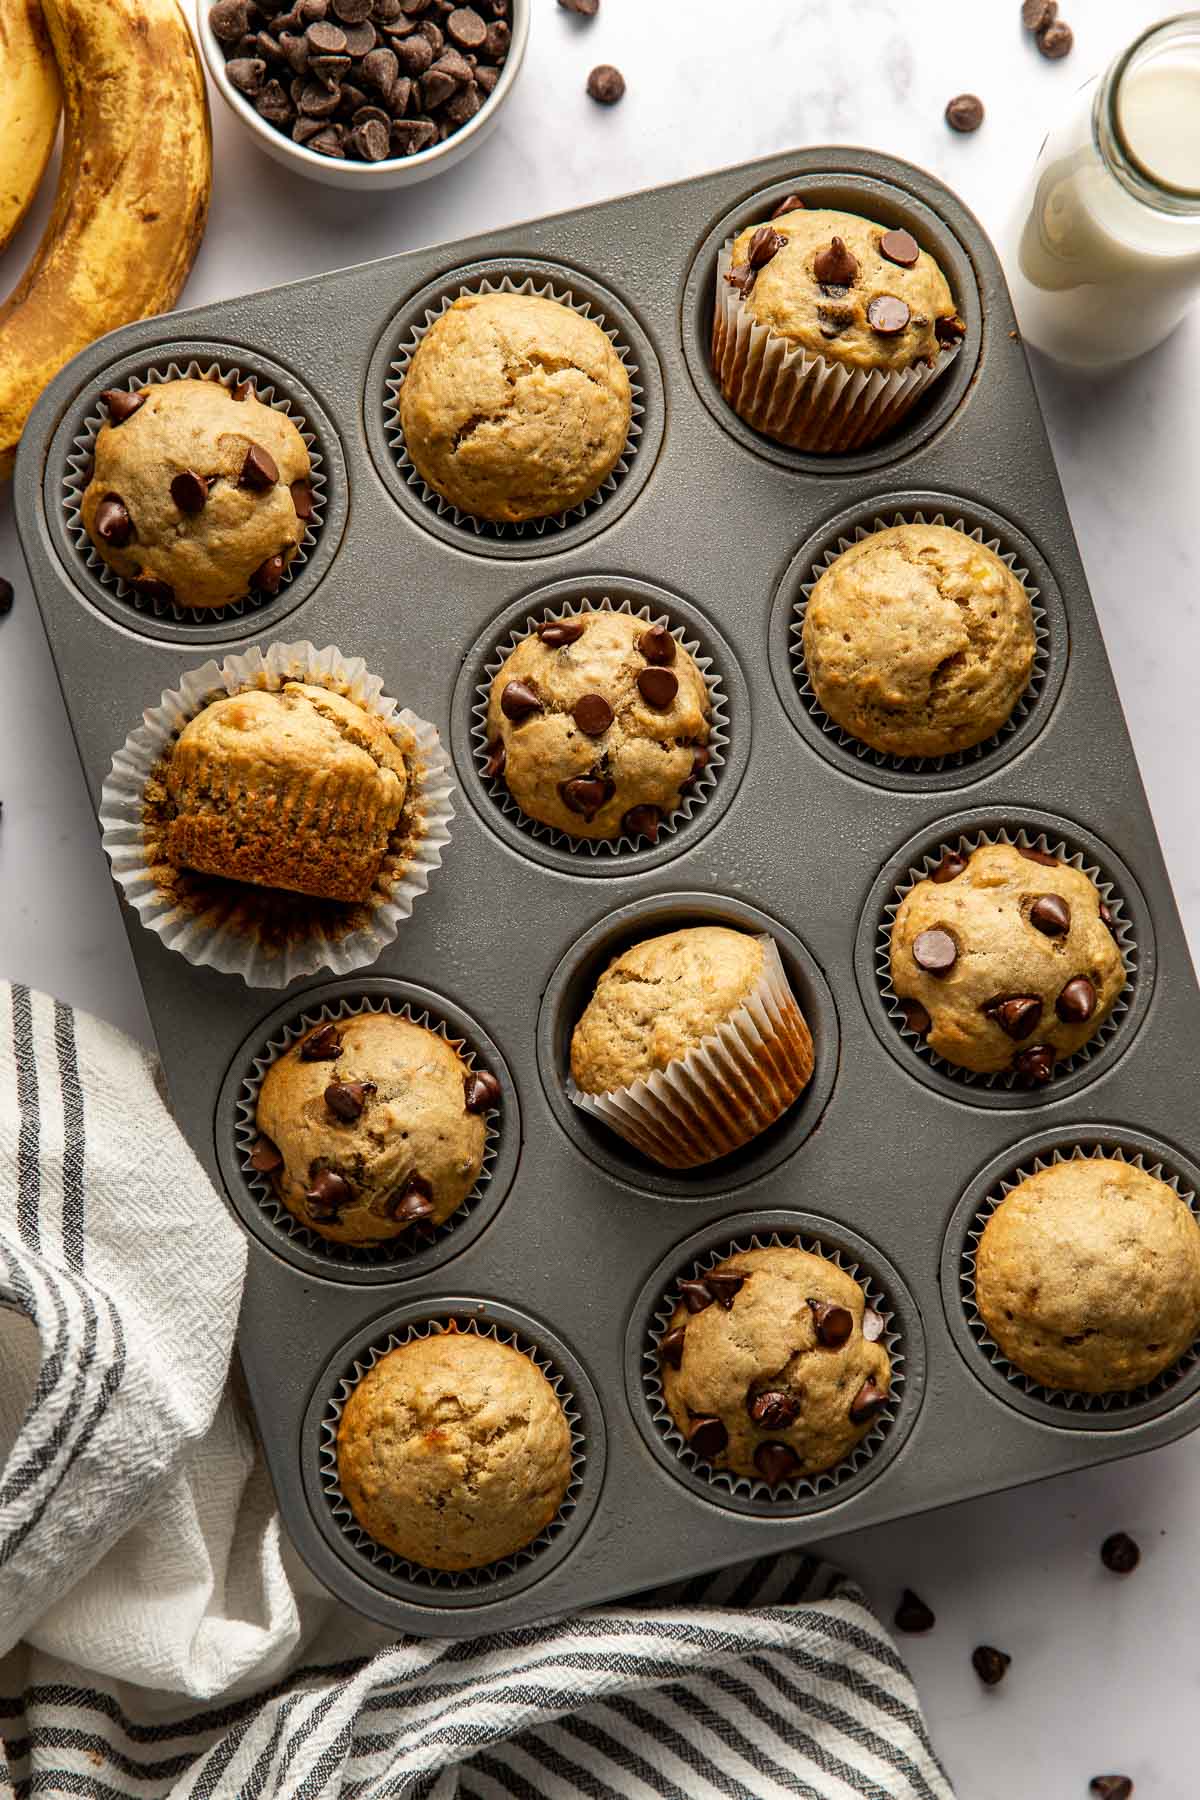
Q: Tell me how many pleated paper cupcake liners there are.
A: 12